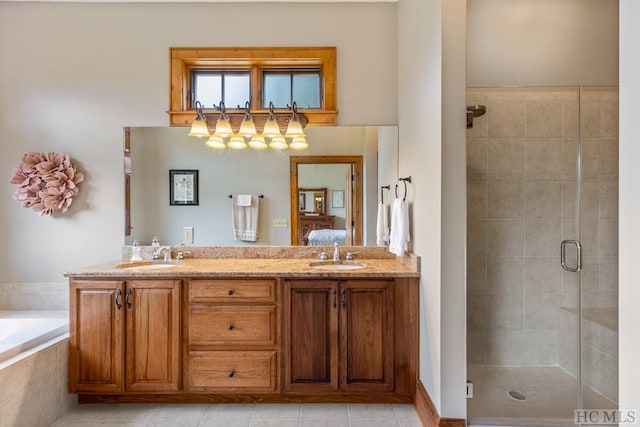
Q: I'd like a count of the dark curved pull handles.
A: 4